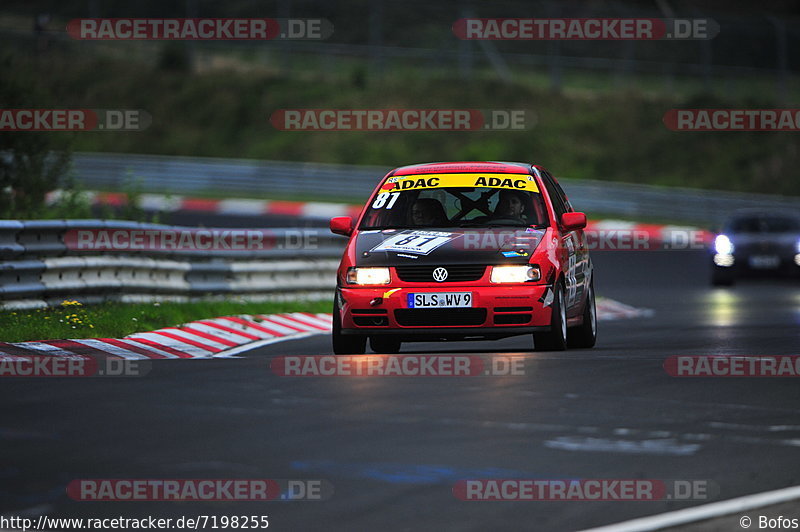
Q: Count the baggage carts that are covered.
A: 0